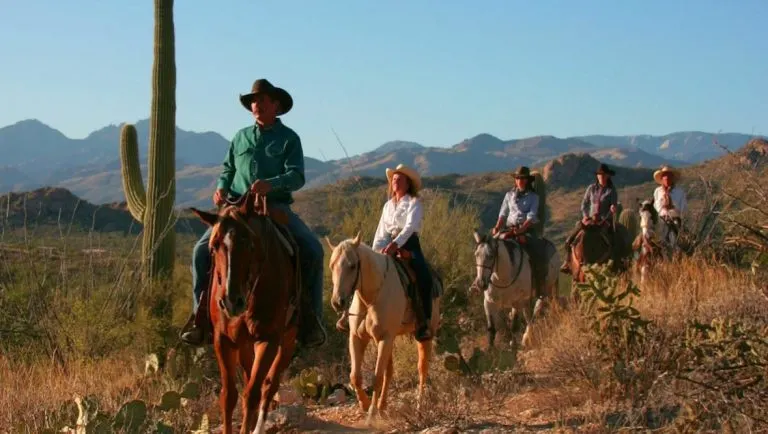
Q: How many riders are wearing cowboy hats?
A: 5